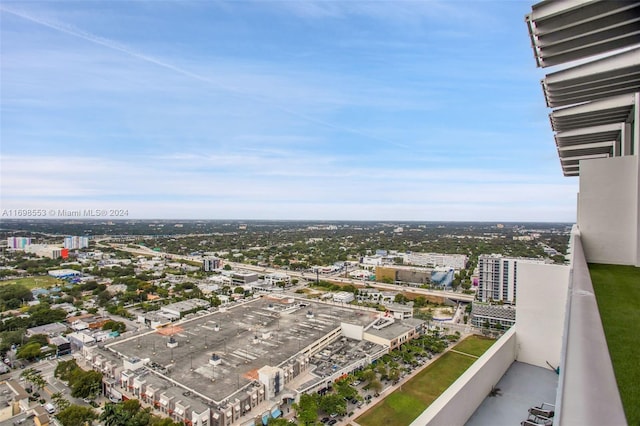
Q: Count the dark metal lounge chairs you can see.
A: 2